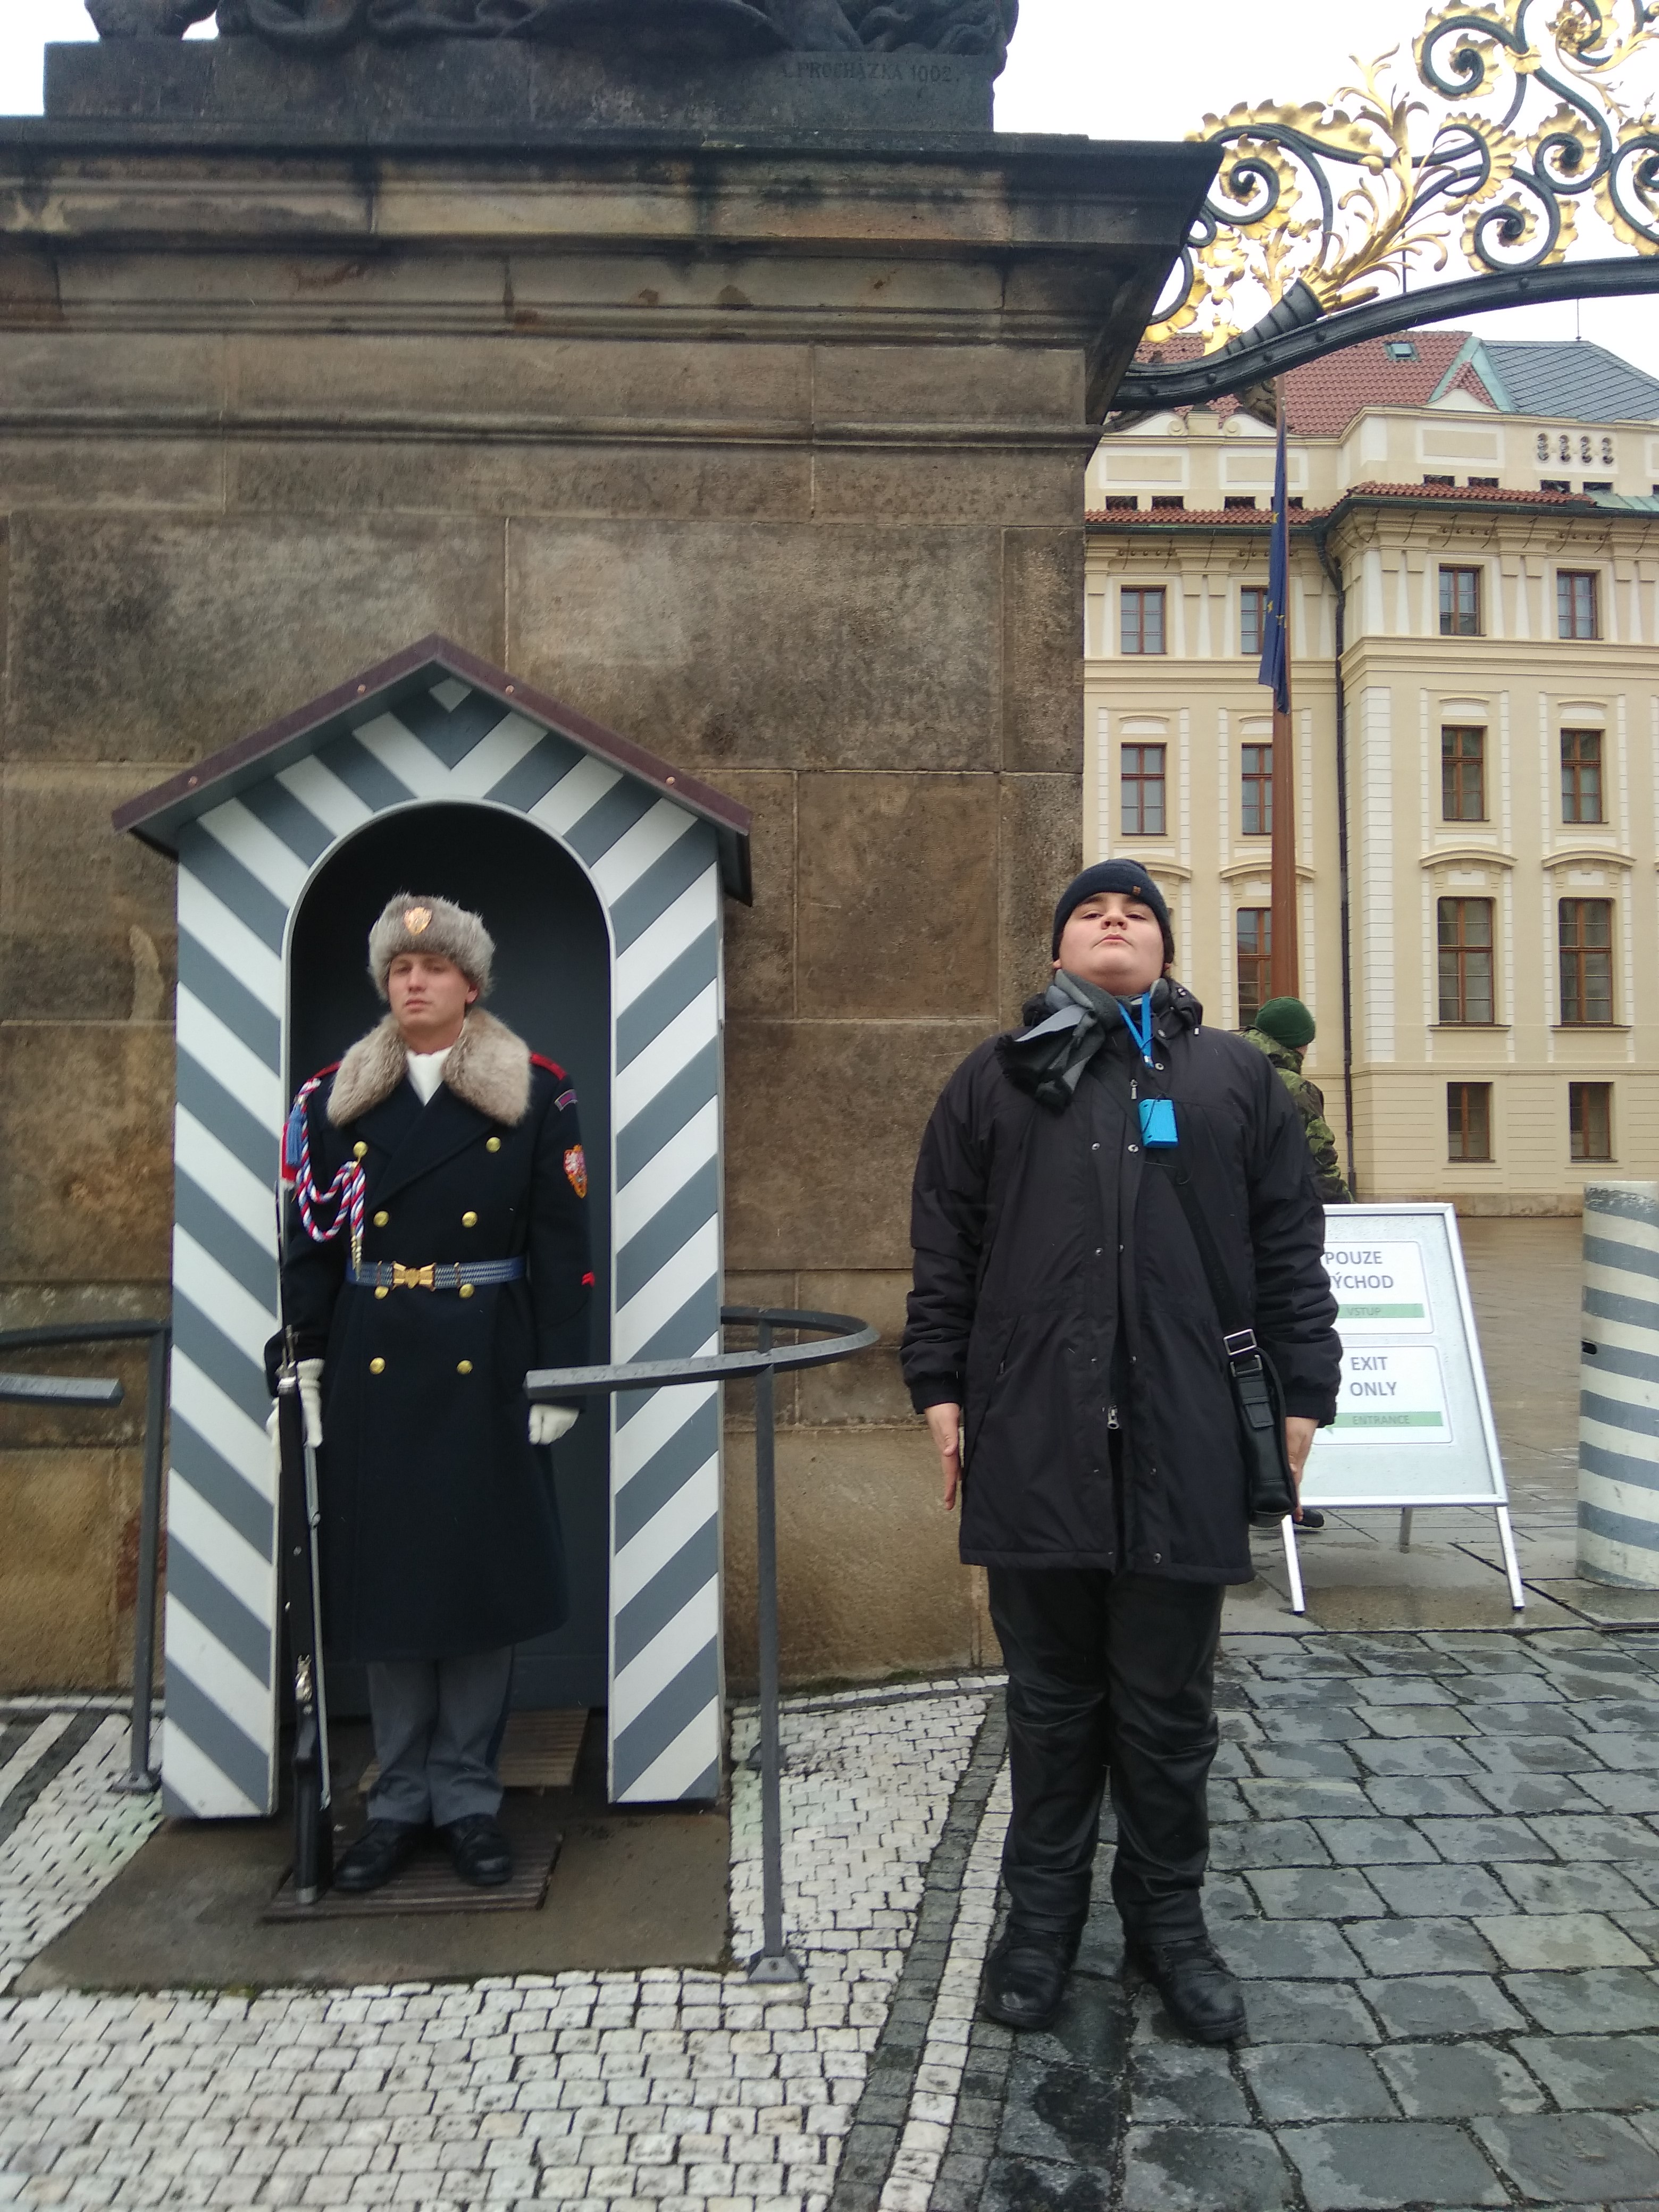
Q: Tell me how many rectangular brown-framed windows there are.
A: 13